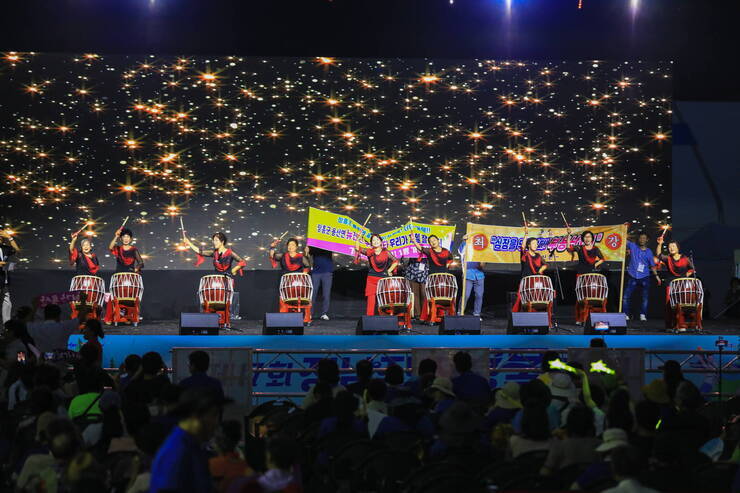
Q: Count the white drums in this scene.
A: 9